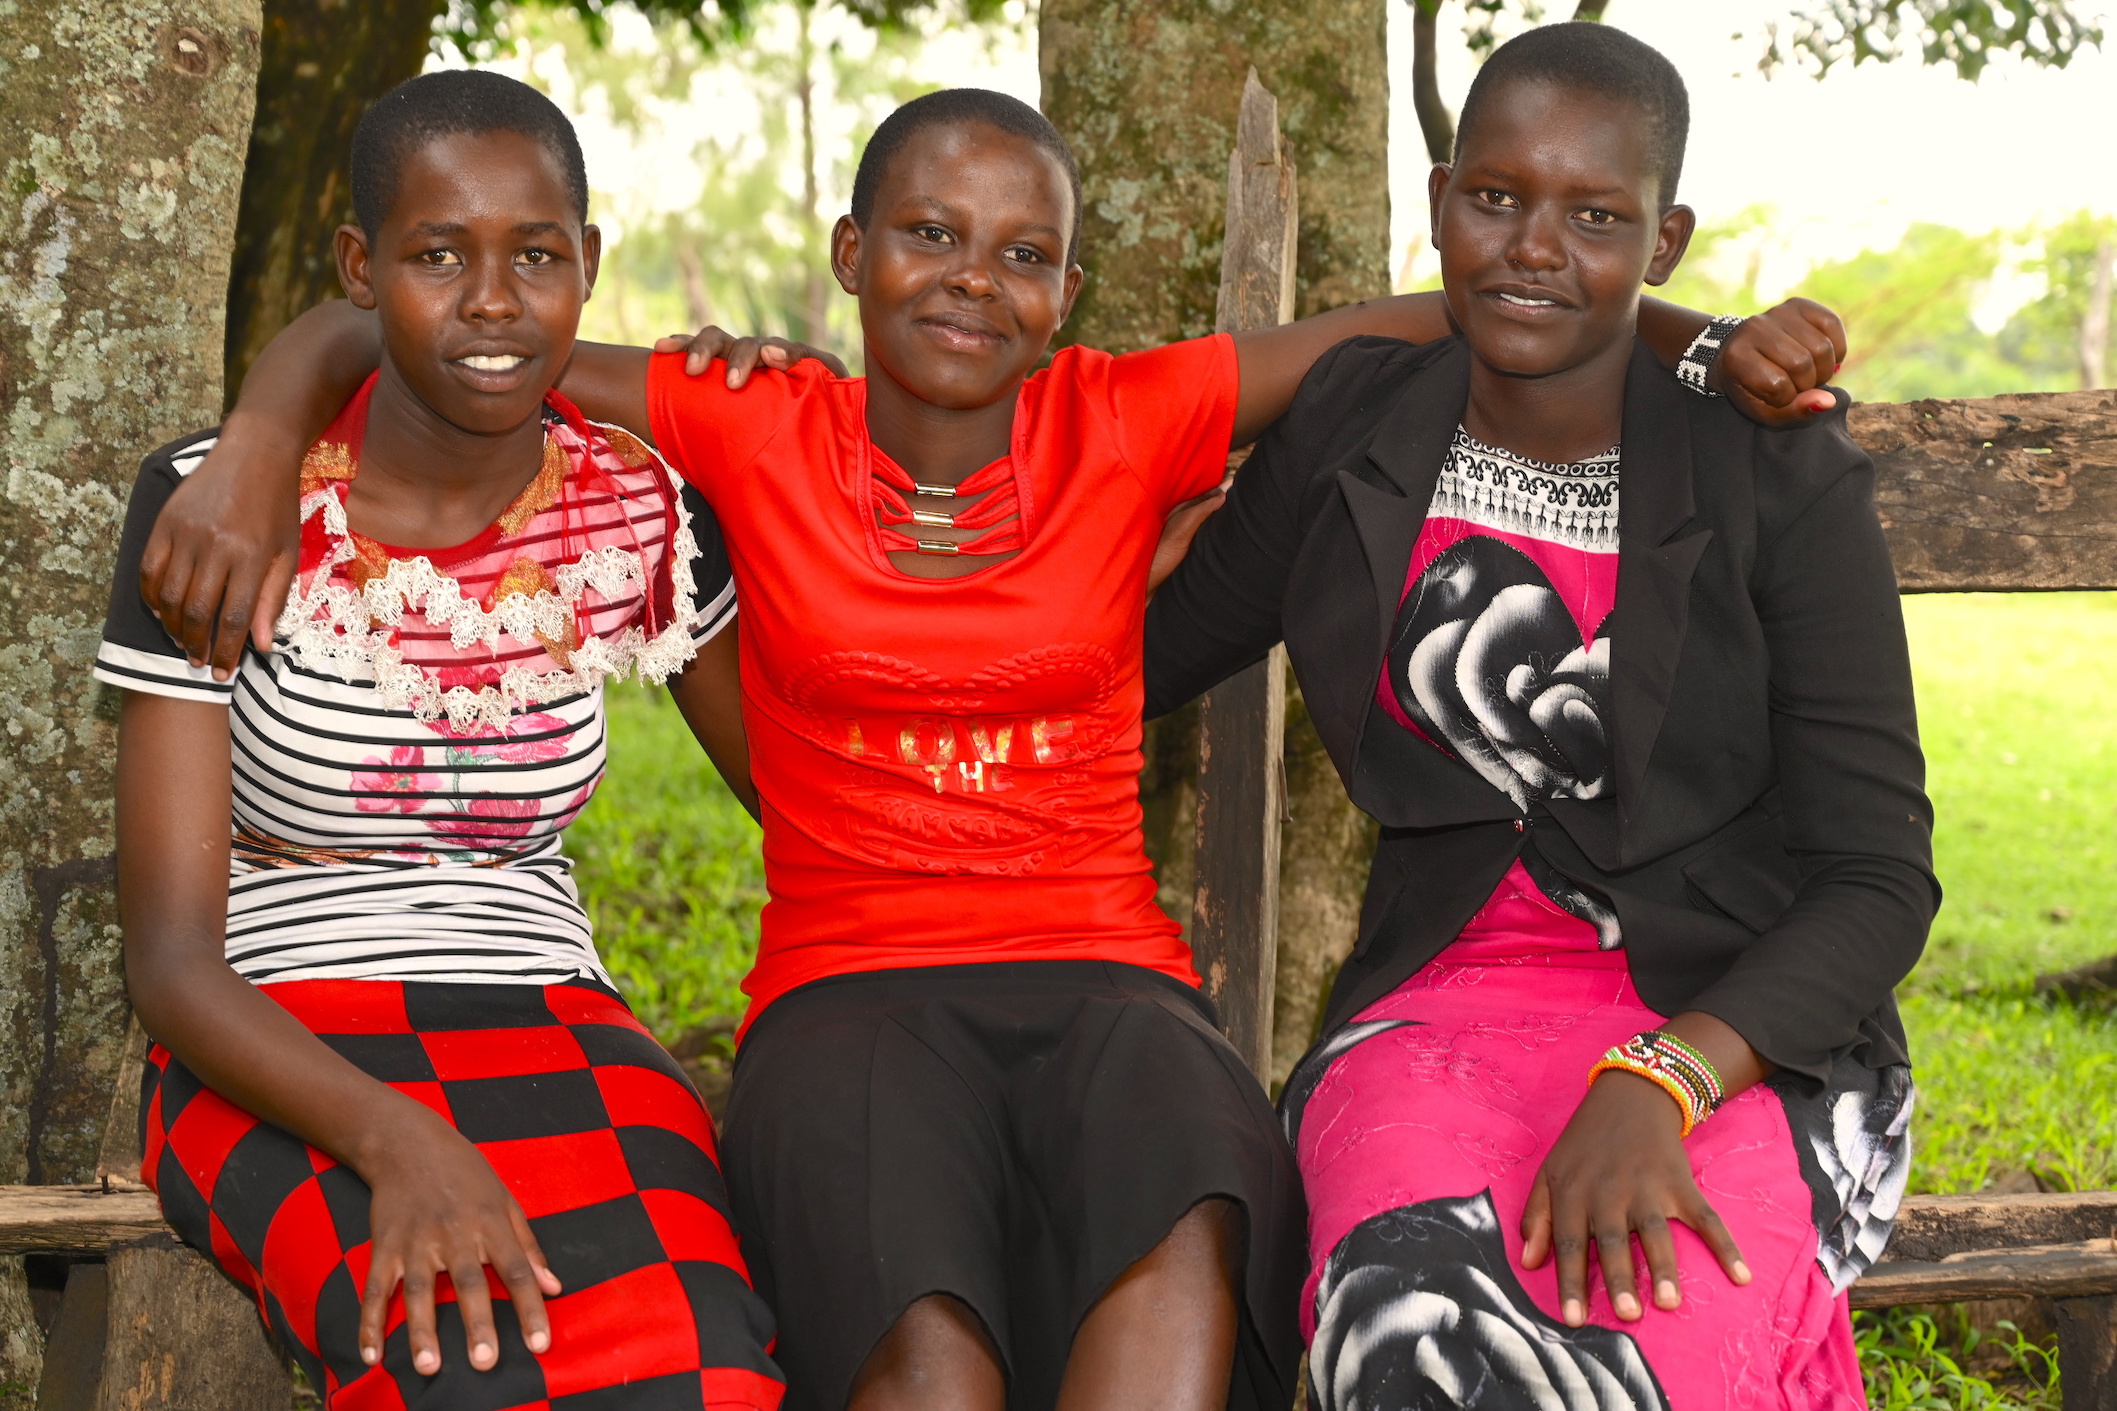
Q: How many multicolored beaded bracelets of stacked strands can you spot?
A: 1